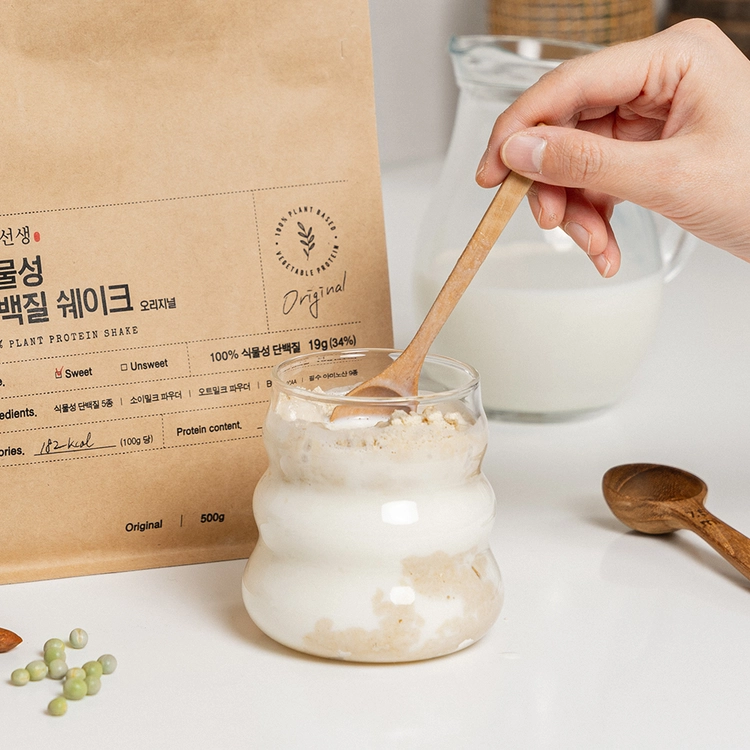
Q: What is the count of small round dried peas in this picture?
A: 12